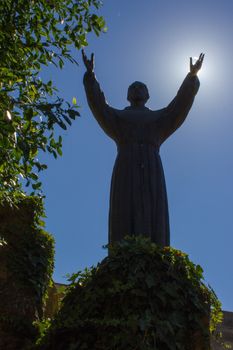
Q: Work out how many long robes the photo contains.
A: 1